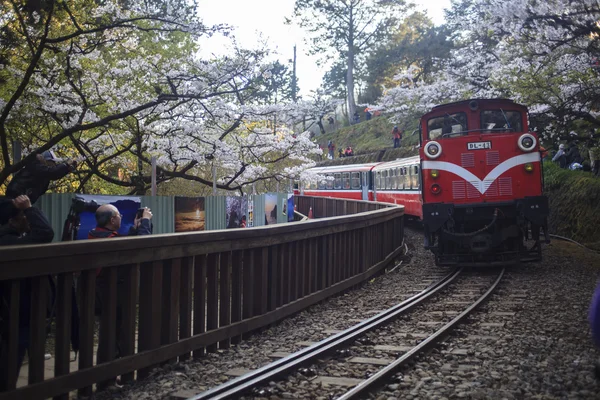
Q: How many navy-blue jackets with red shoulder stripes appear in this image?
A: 1